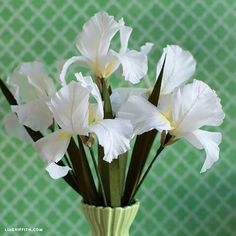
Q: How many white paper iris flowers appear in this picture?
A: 5